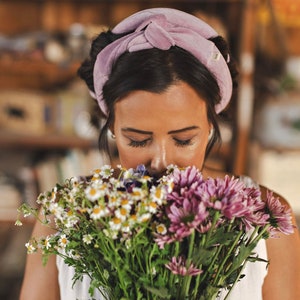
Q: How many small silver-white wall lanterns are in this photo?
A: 0